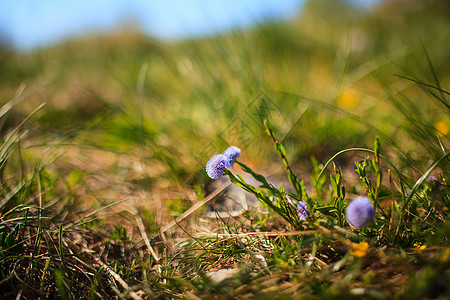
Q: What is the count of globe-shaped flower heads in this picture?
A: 4